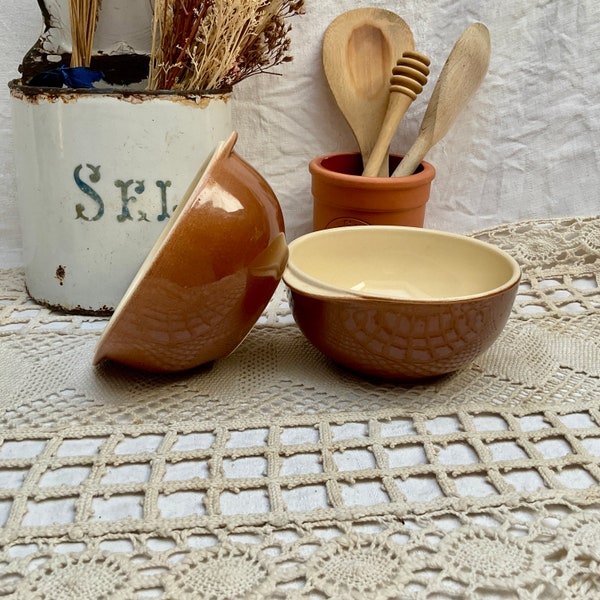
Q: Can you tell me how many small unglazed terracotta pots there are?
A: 1